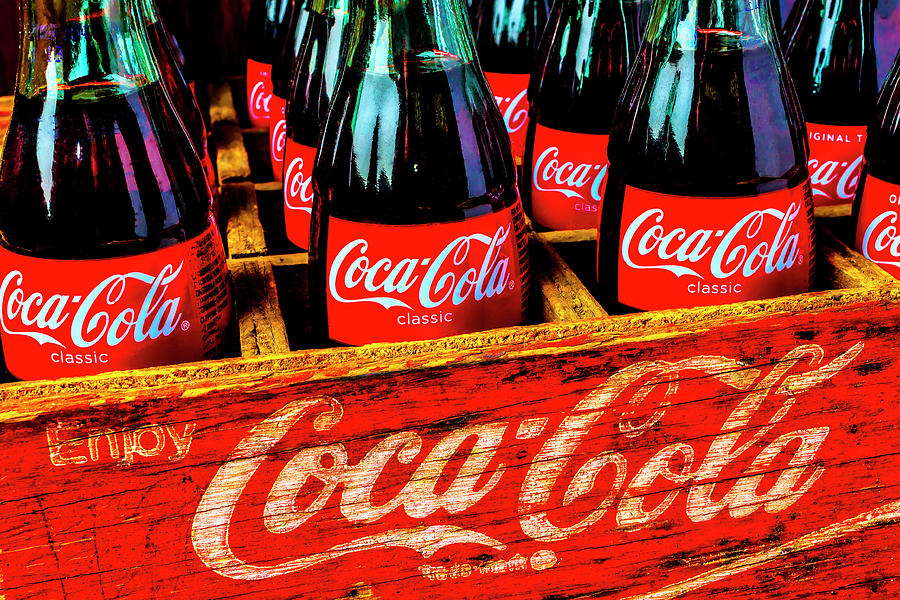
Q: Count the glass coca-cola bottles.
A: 11